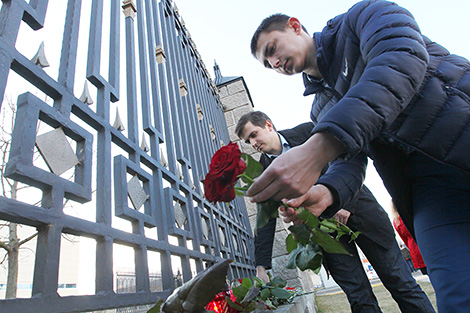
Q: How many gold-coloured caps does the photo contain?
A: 6